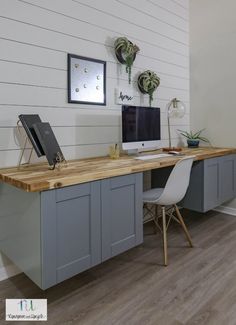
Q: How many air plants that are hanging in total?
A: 2